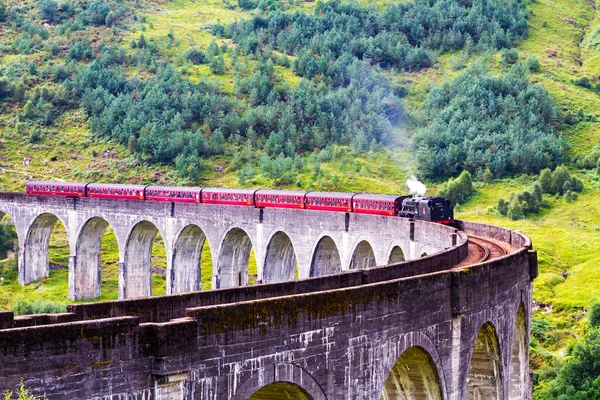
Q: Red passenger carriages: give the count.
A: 7